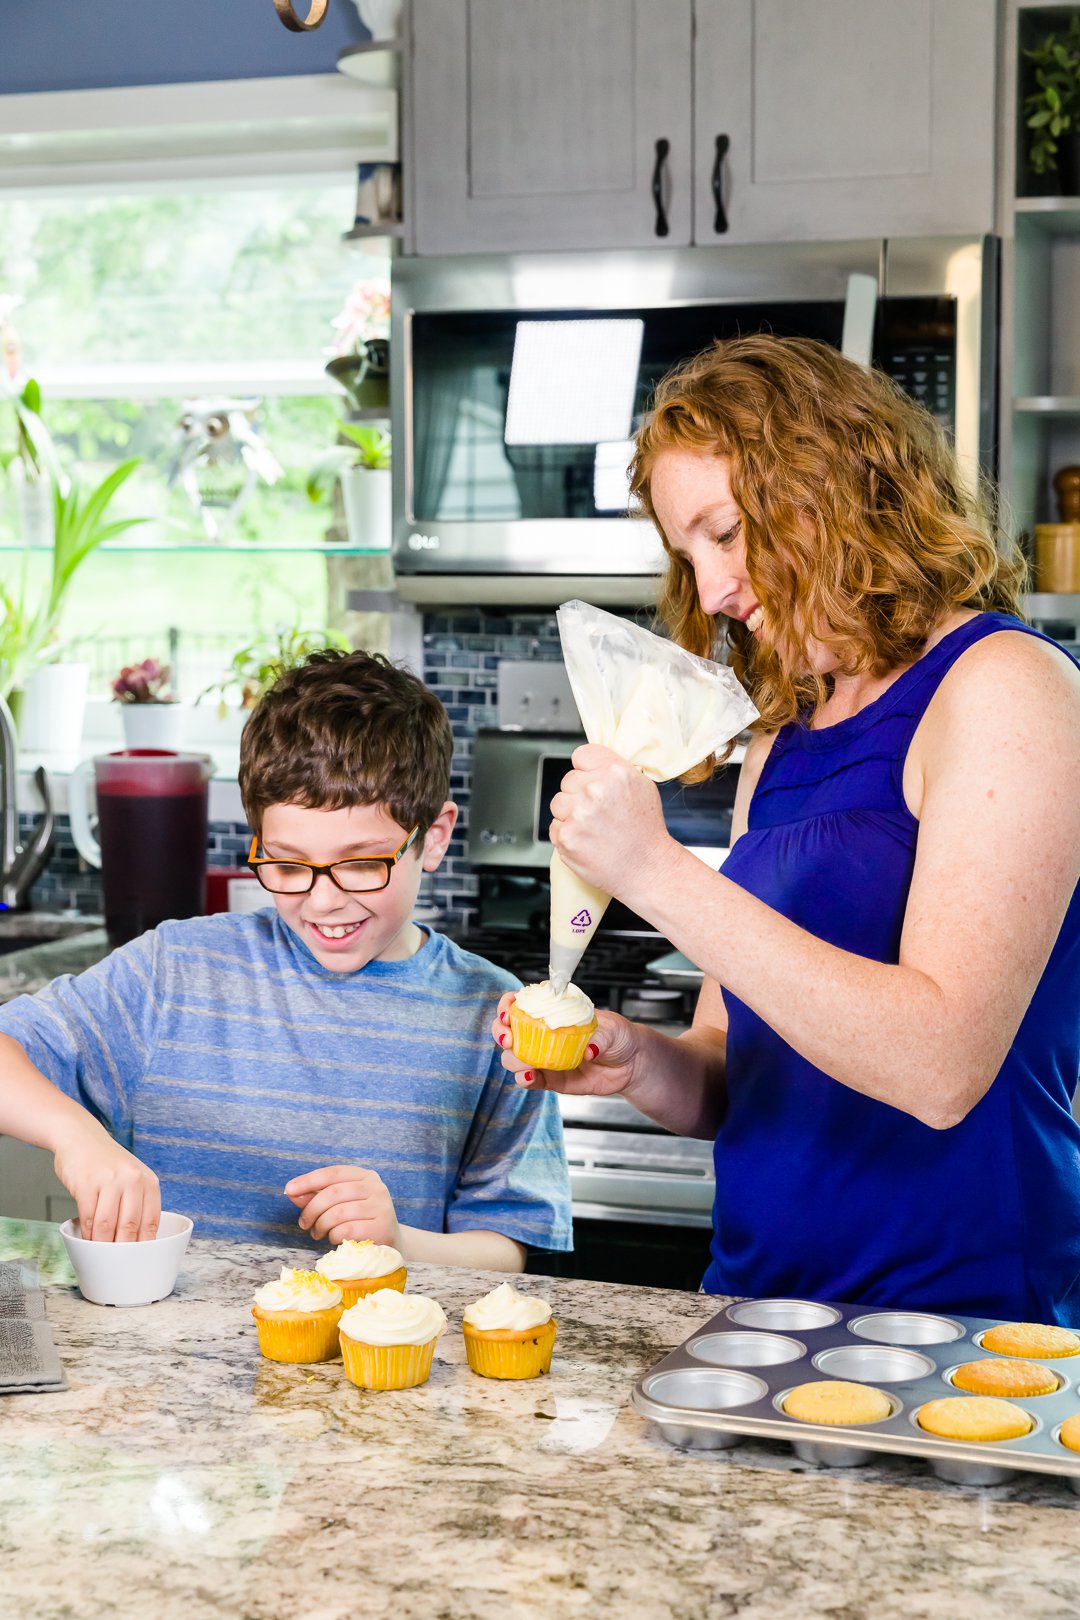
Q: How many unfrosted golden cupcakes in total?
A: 5